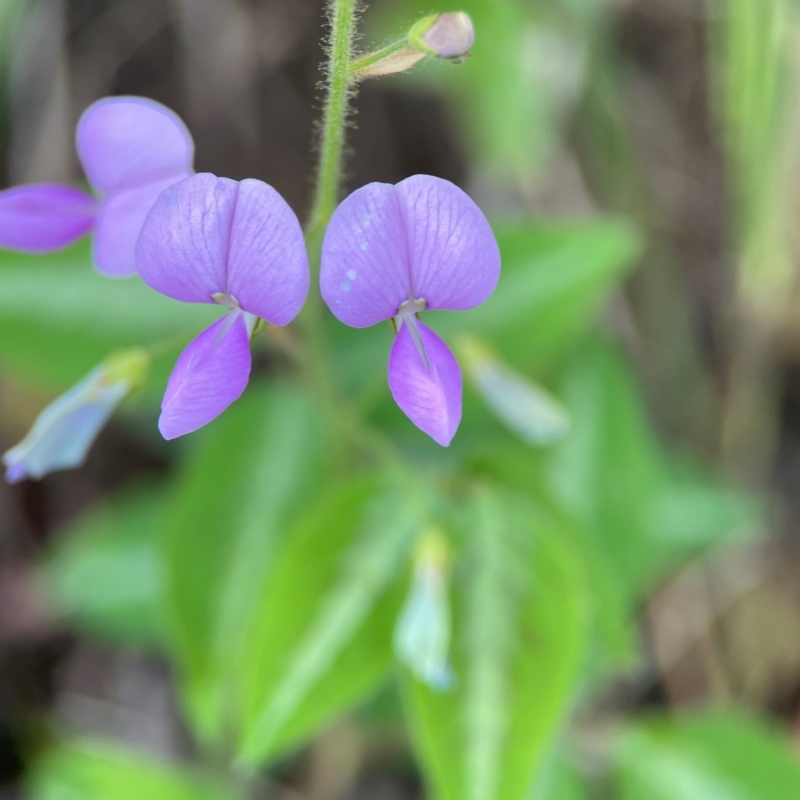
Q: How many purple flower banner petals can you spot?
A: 3